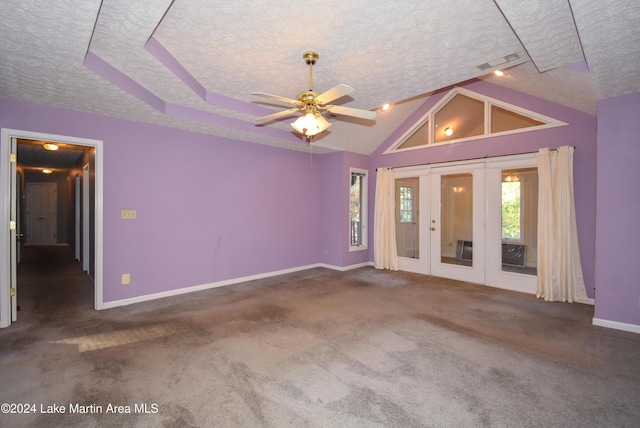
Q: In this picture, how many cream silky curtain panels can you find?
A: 2